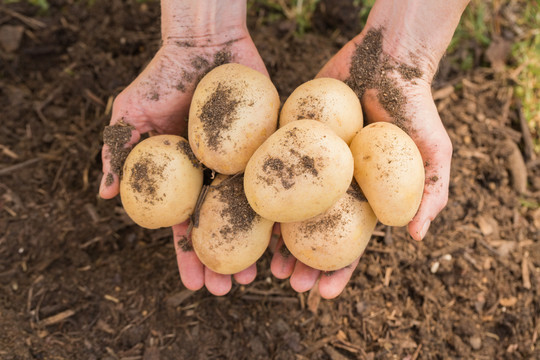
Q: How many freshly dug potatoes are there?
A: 7